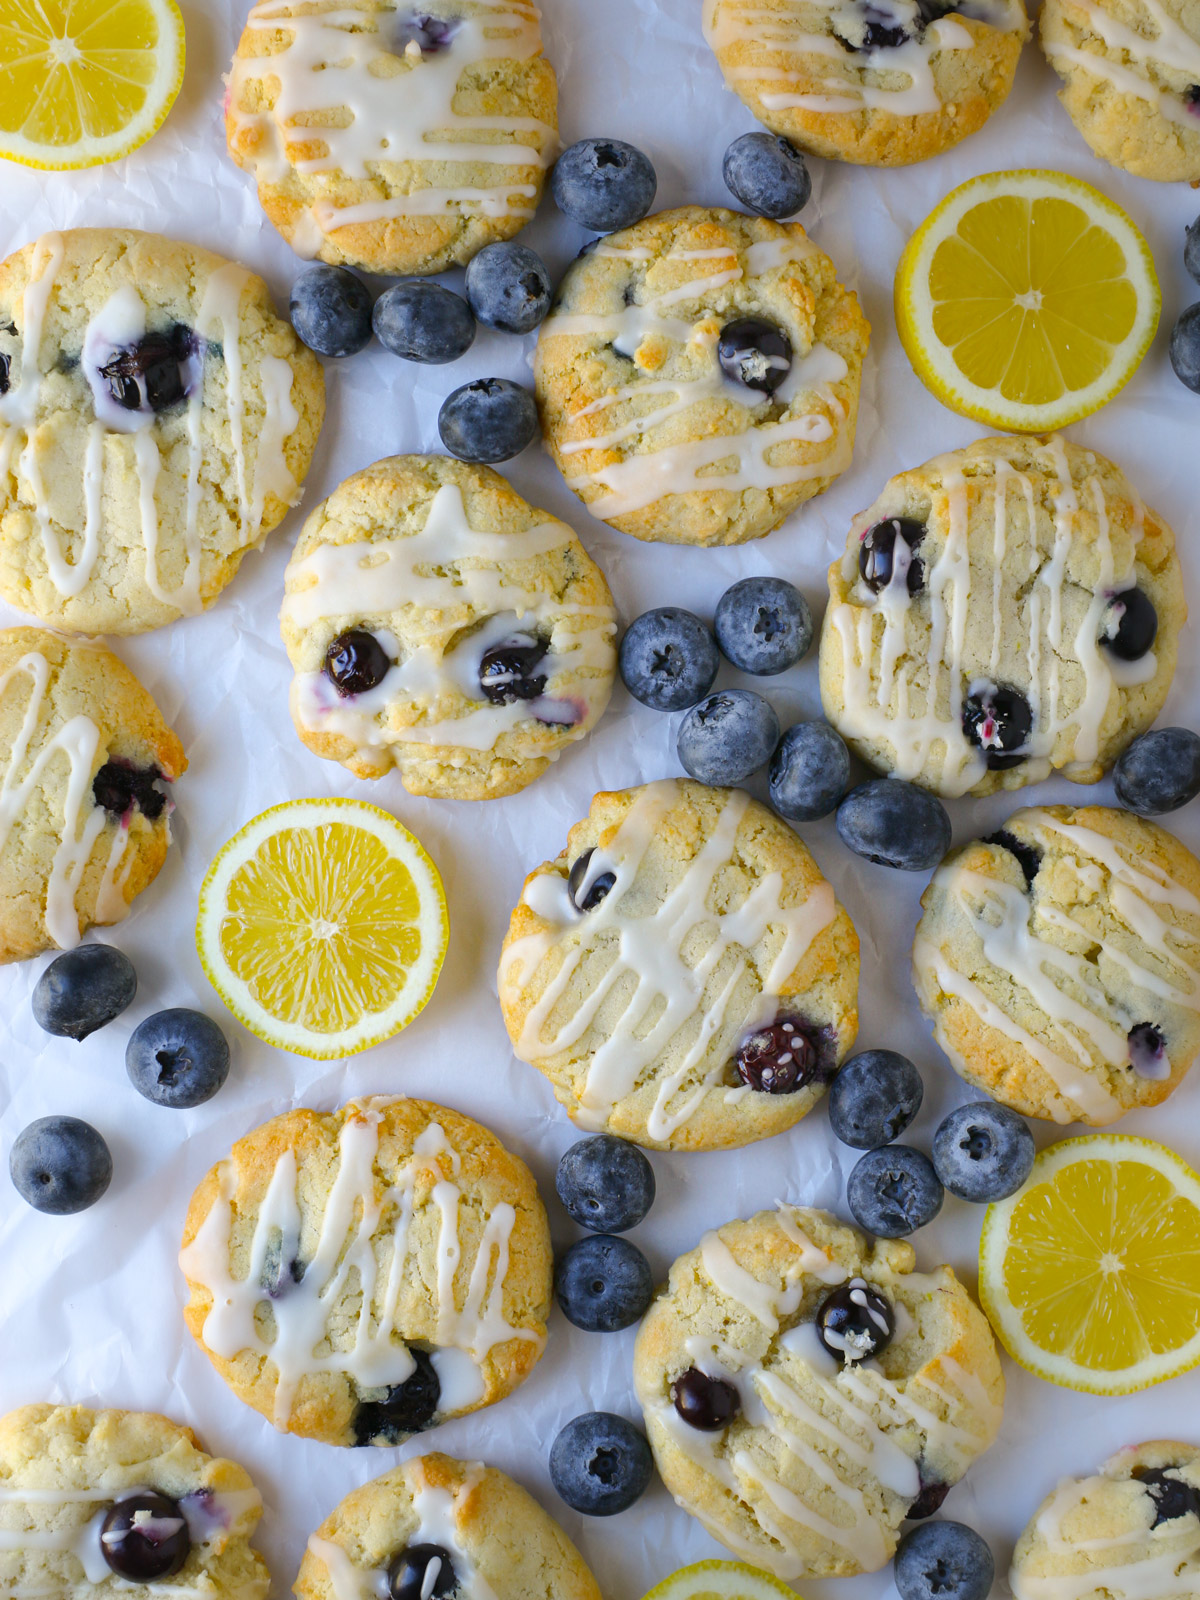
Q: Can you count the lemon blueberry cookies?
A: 15